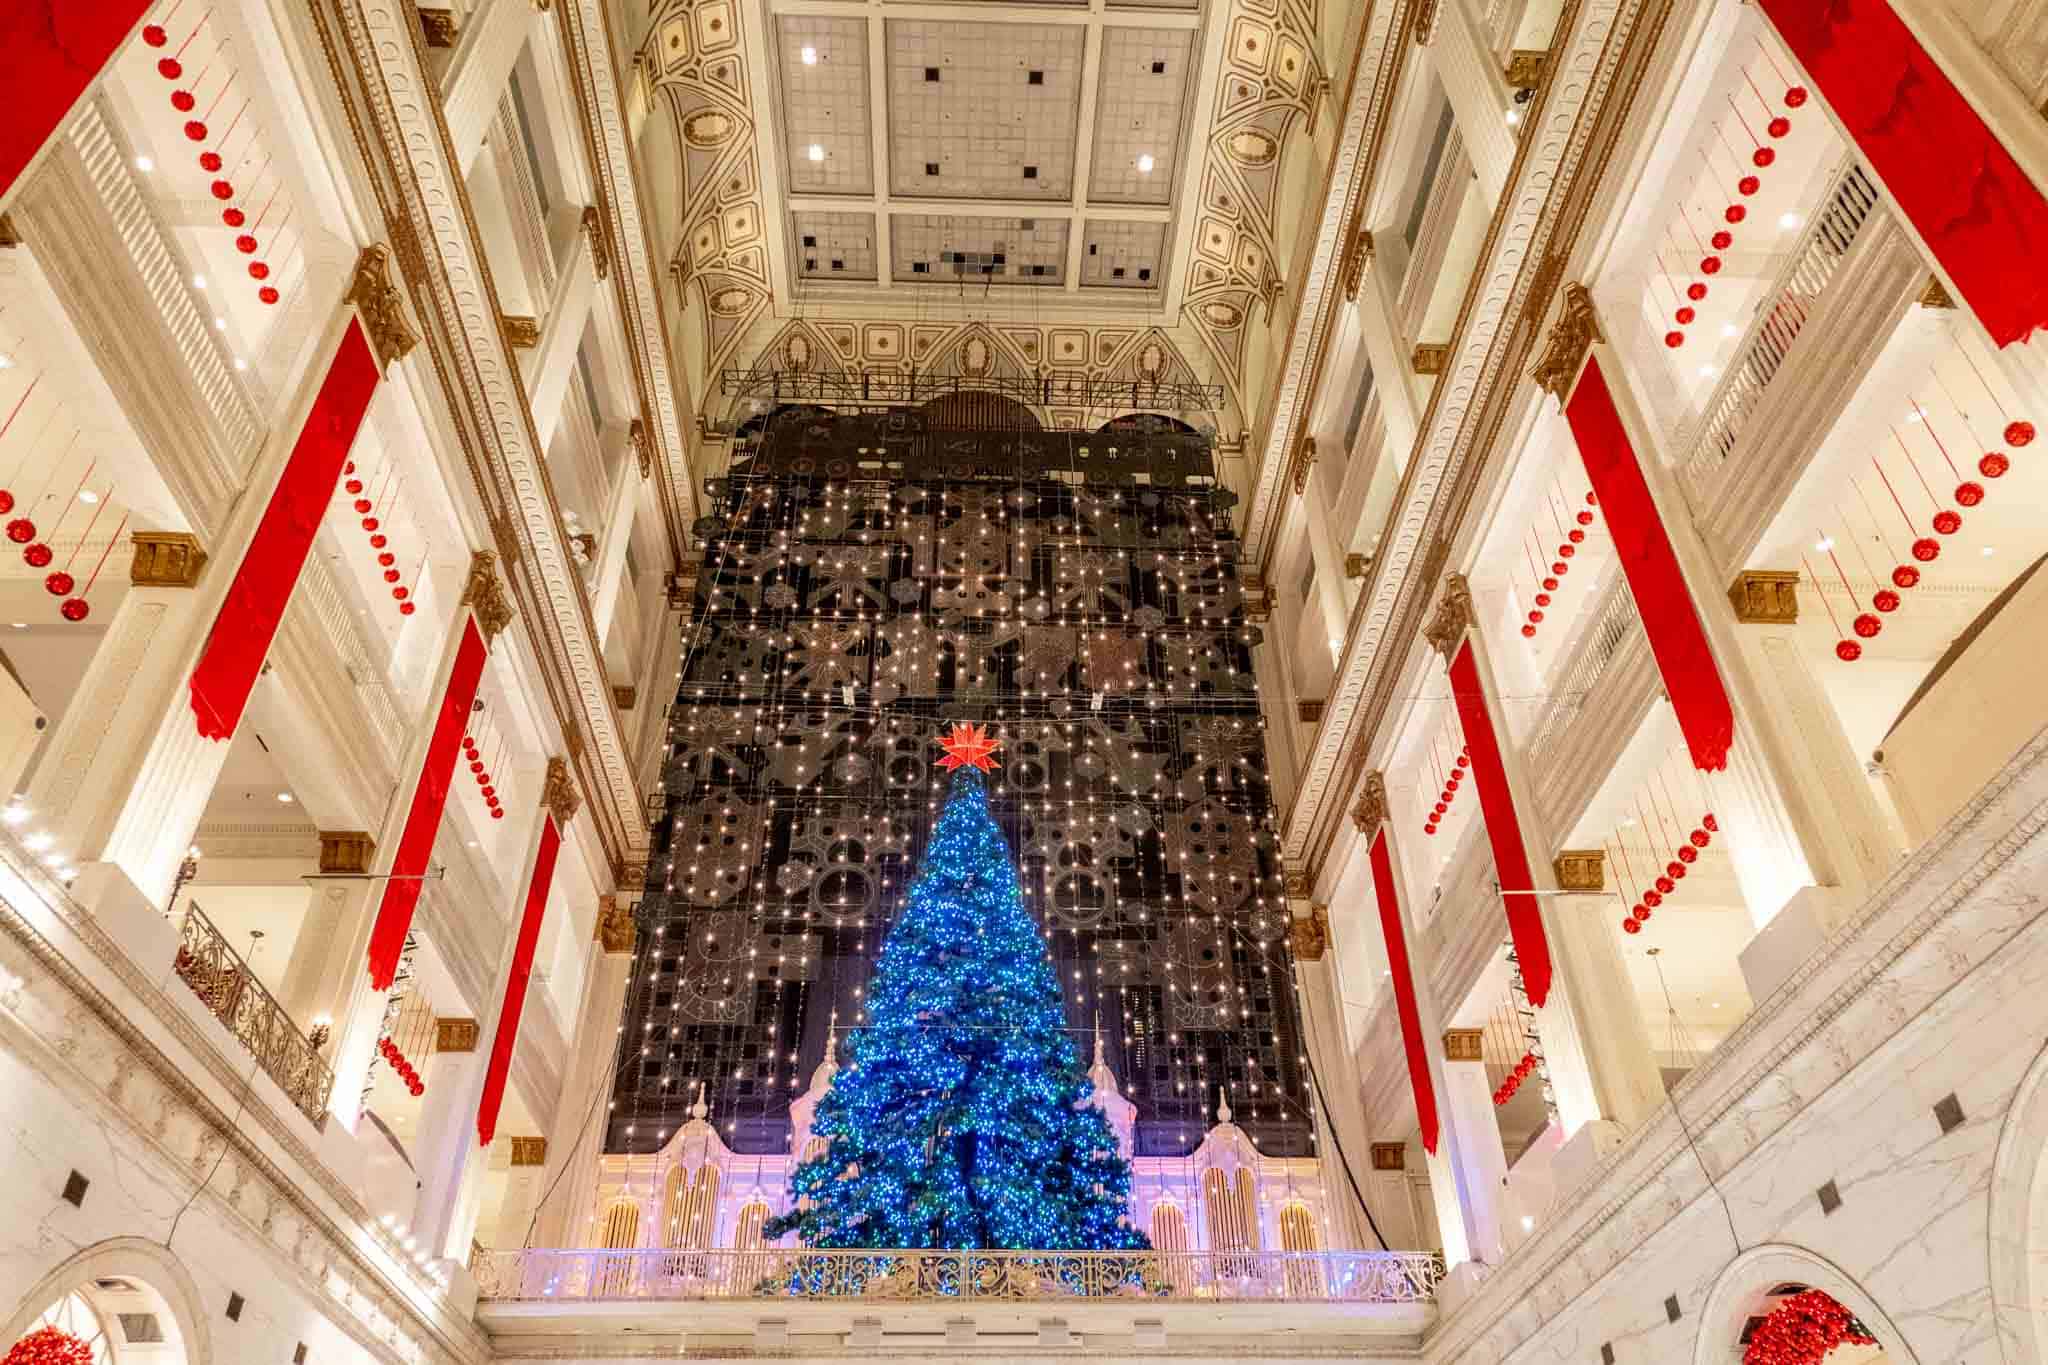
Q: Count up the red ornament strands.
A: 11